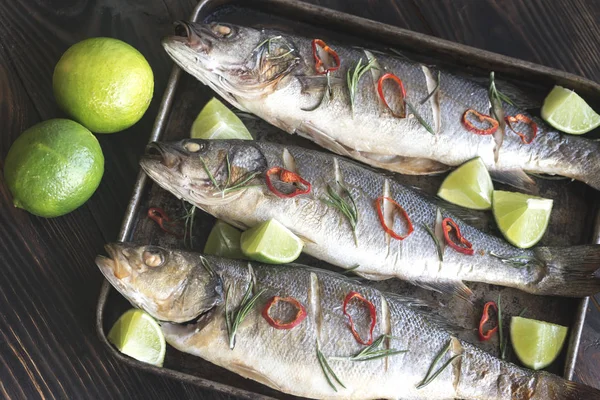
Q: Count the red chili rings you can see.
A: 11